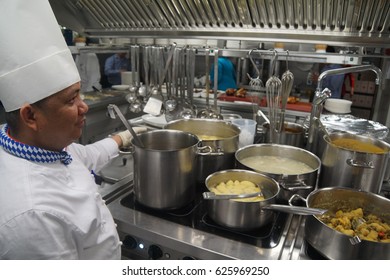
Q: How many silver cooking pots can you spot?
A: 7